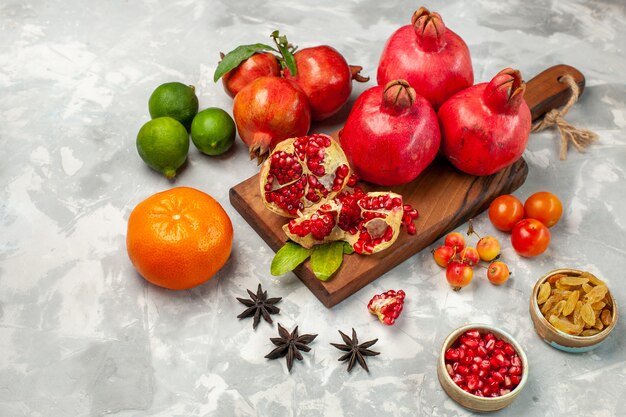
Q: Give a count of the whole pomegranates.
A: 6